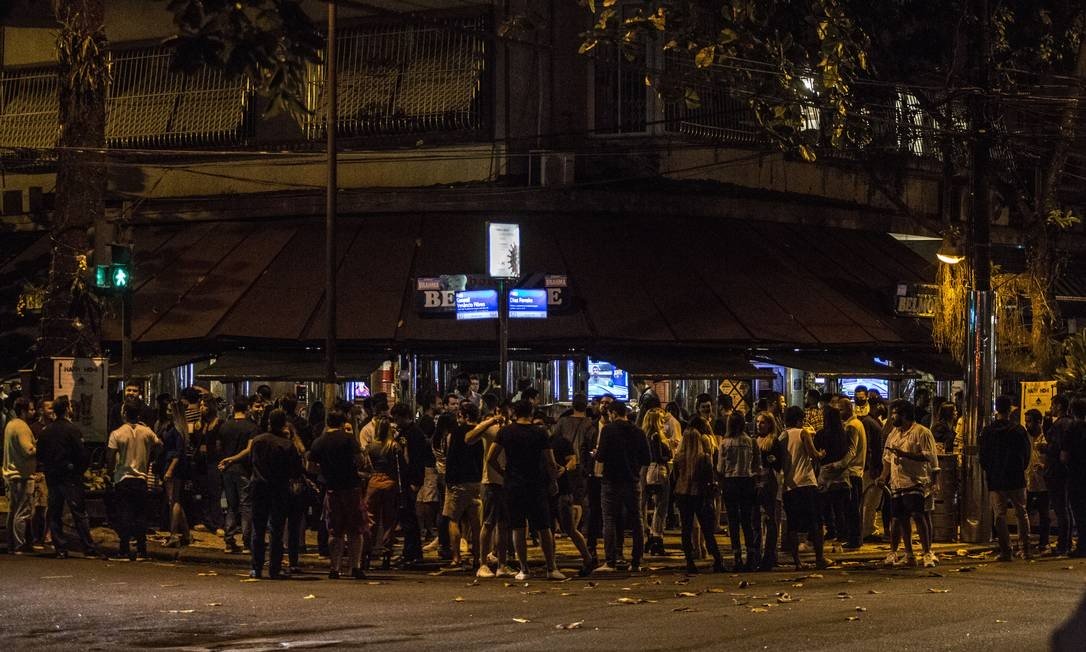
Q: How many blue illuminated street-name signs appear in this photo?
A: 2